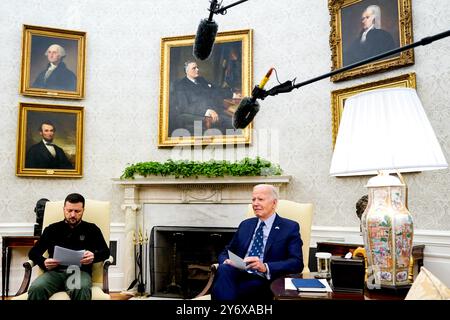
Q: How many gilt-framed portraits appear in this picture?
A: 5